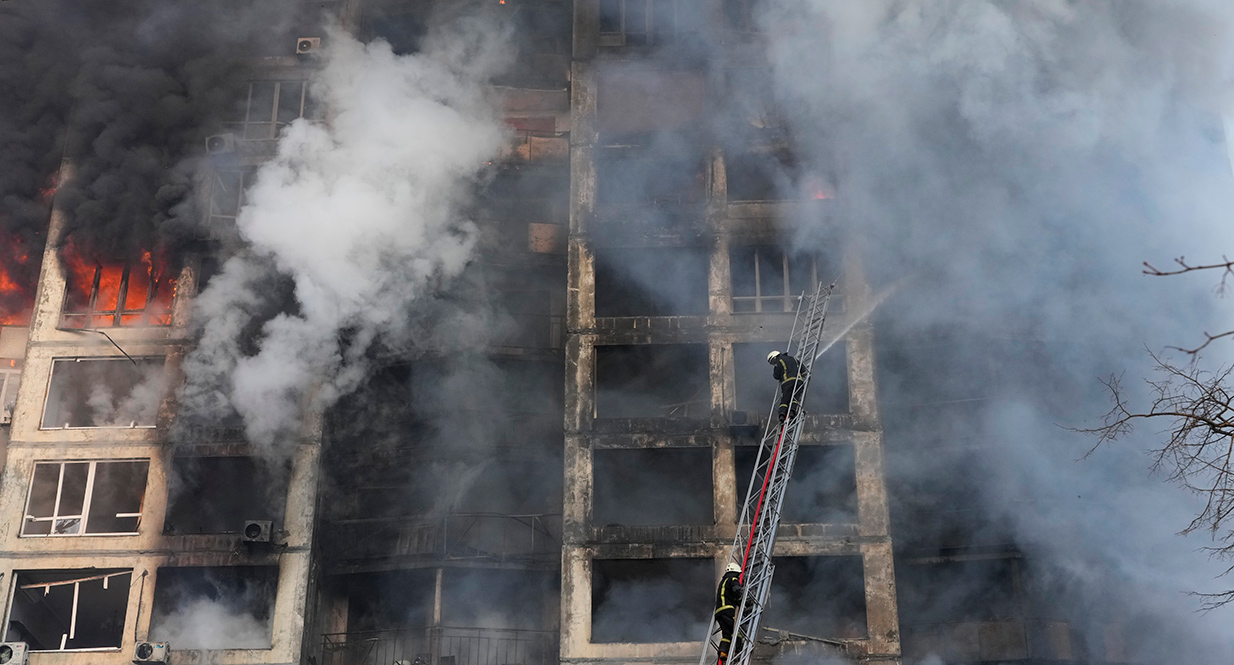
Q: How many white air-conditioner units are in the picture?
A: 5